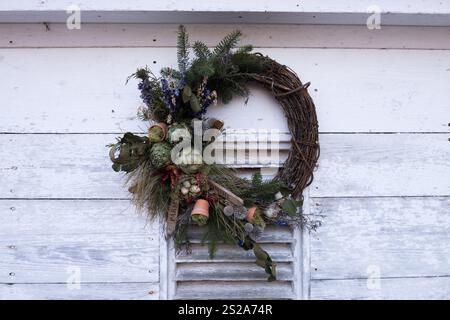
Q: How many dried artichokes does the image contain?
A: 3